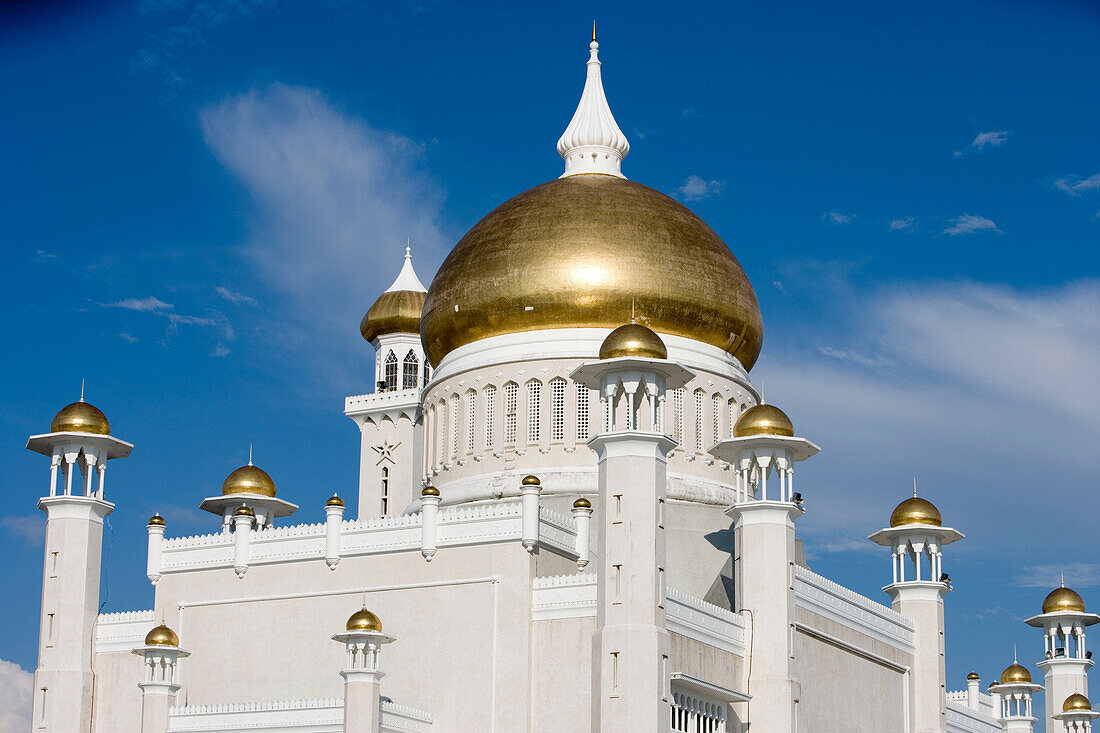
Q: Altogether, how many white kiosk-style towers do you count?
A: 10